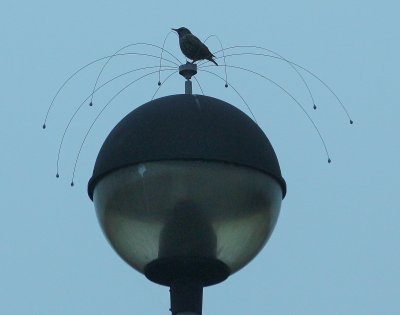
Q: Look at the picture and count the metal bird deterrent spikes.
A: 12